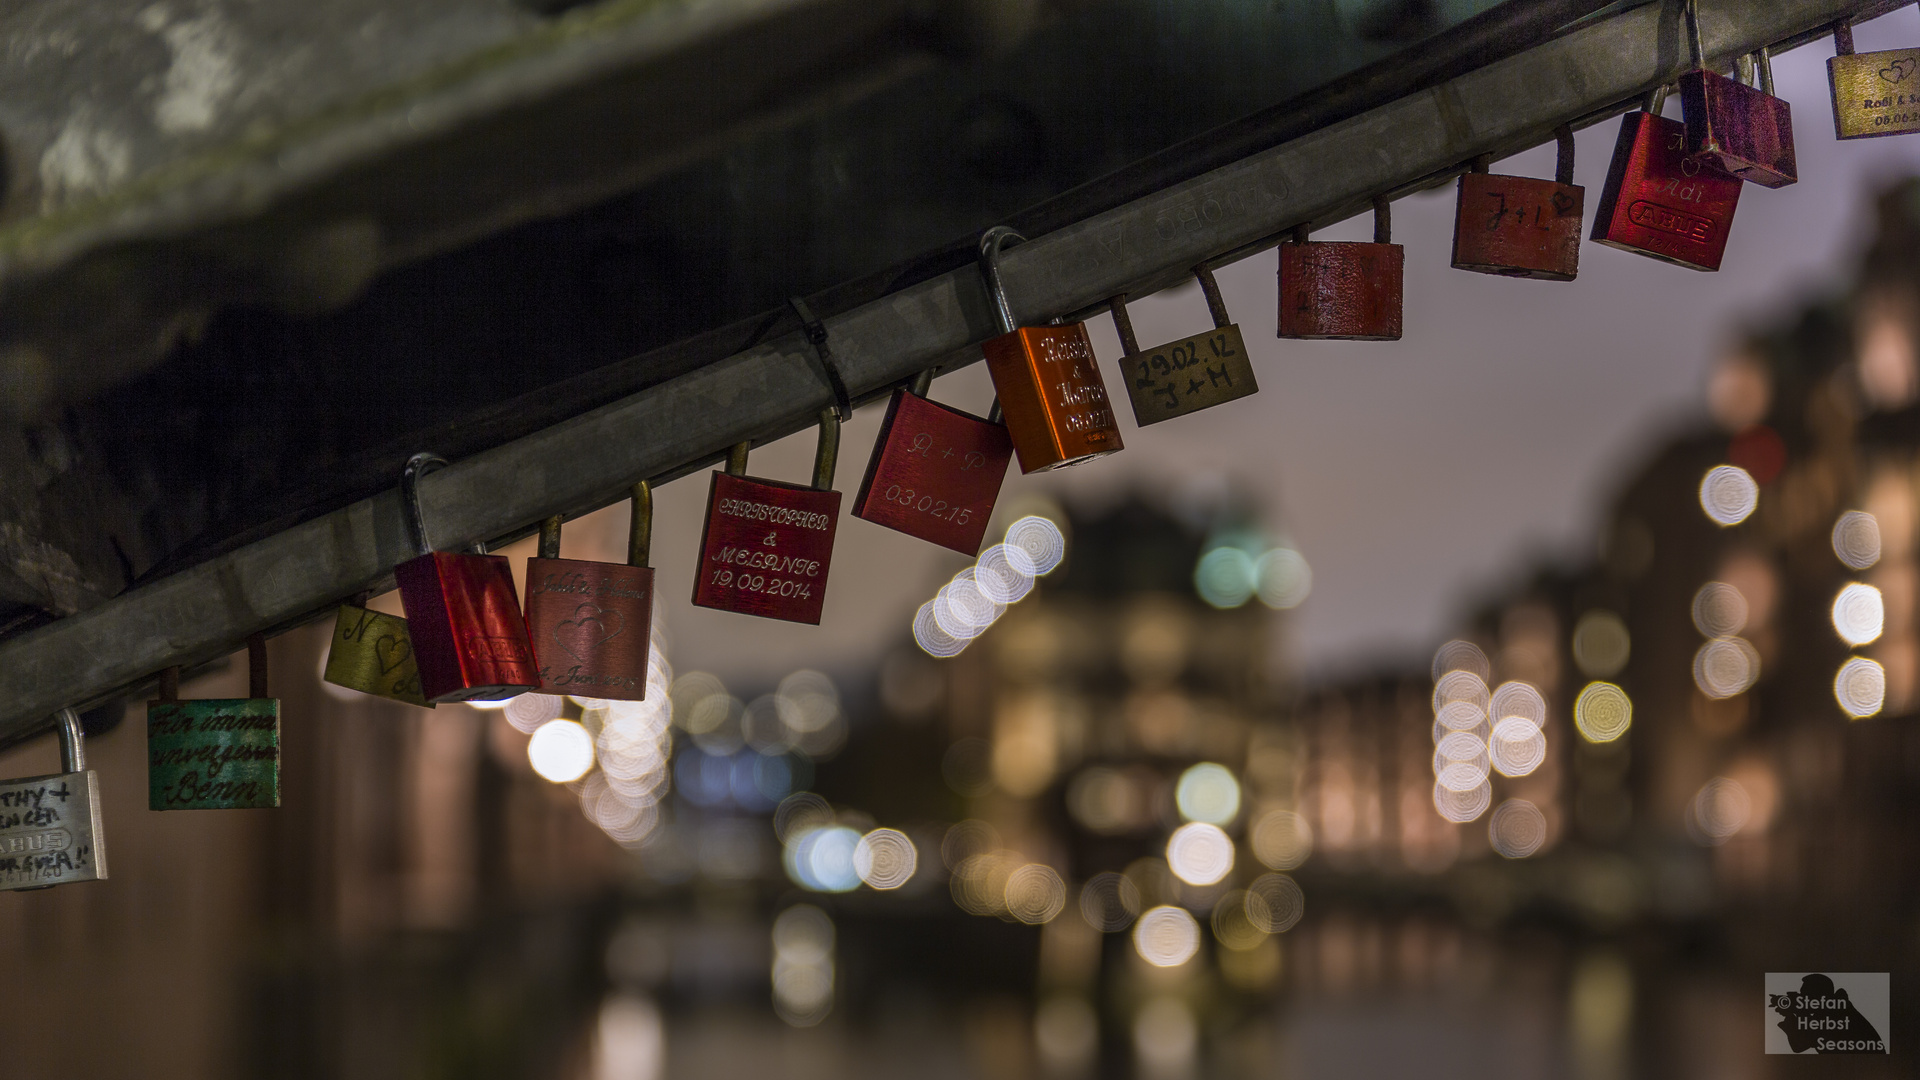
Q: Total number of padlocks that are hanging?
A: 14